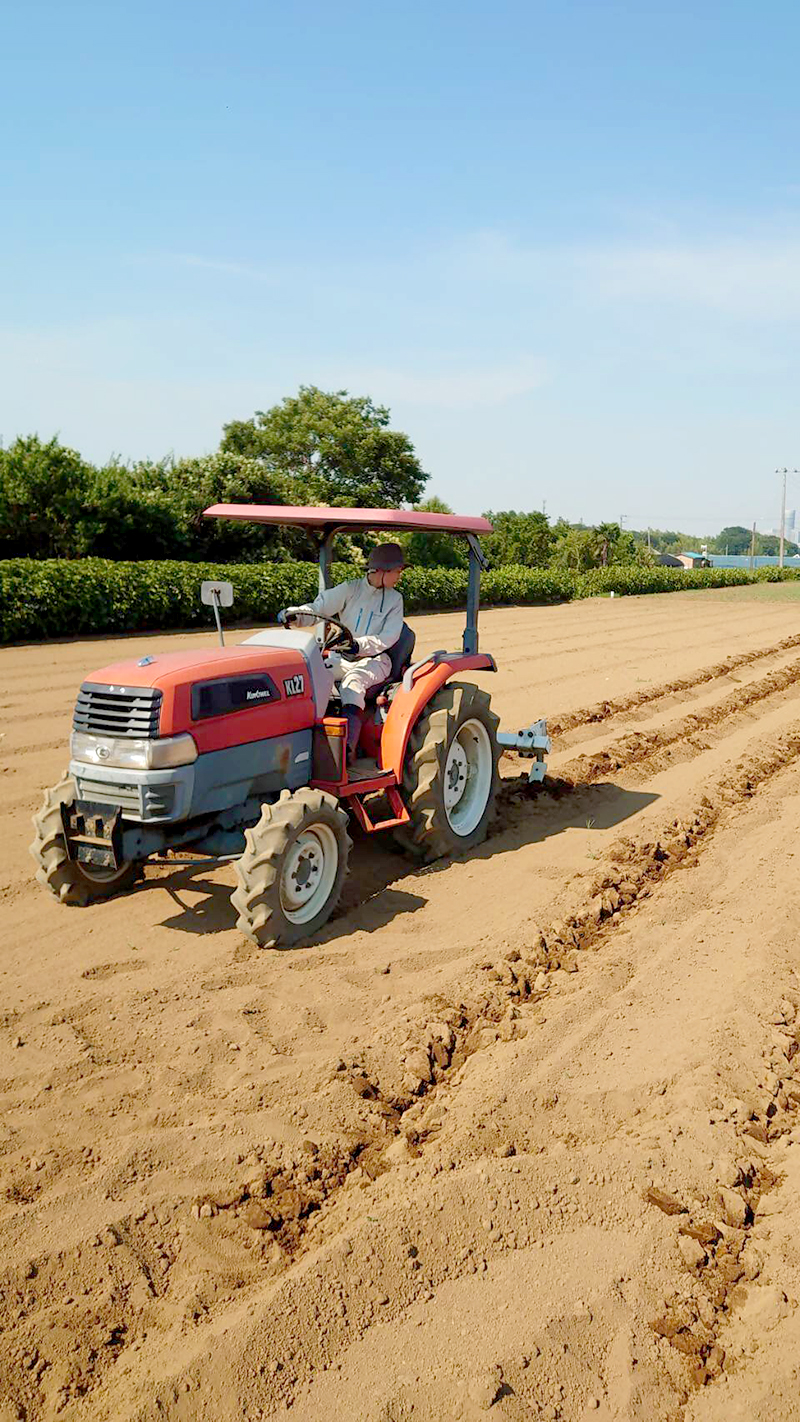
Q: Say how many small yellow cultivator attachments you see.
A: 0